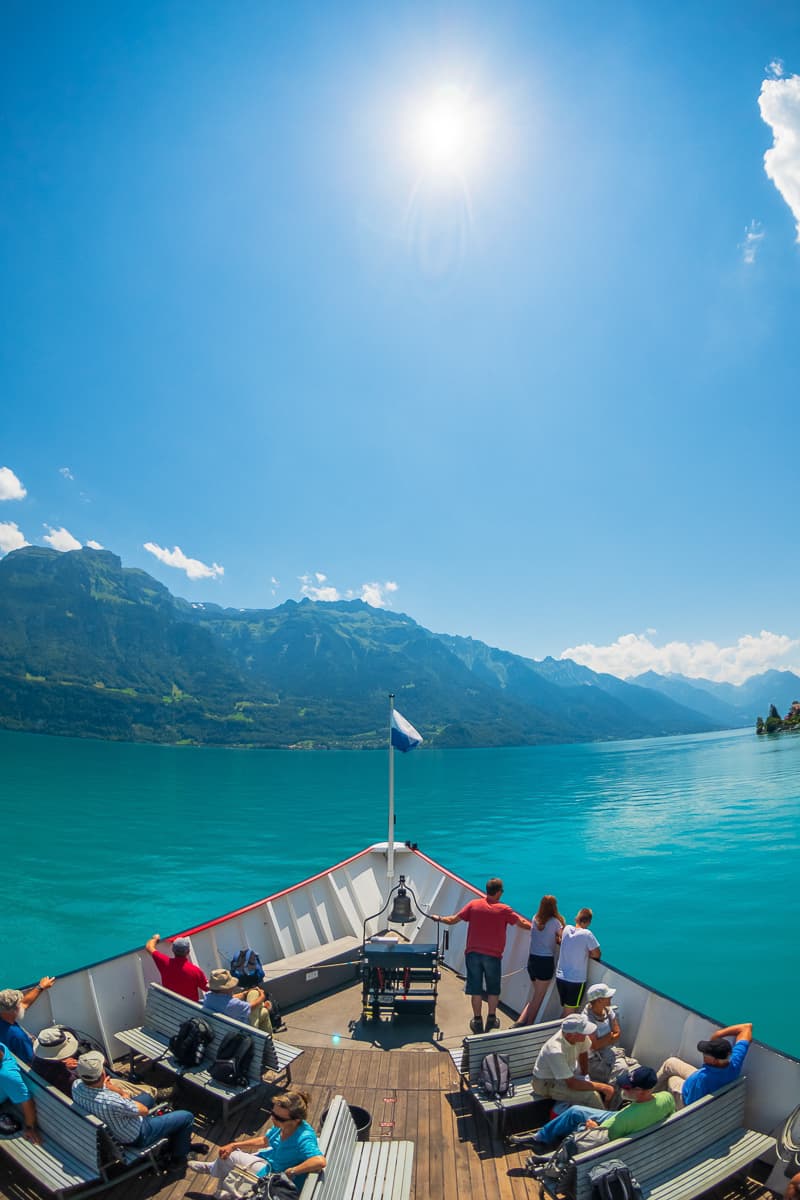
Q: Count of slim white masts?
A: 1